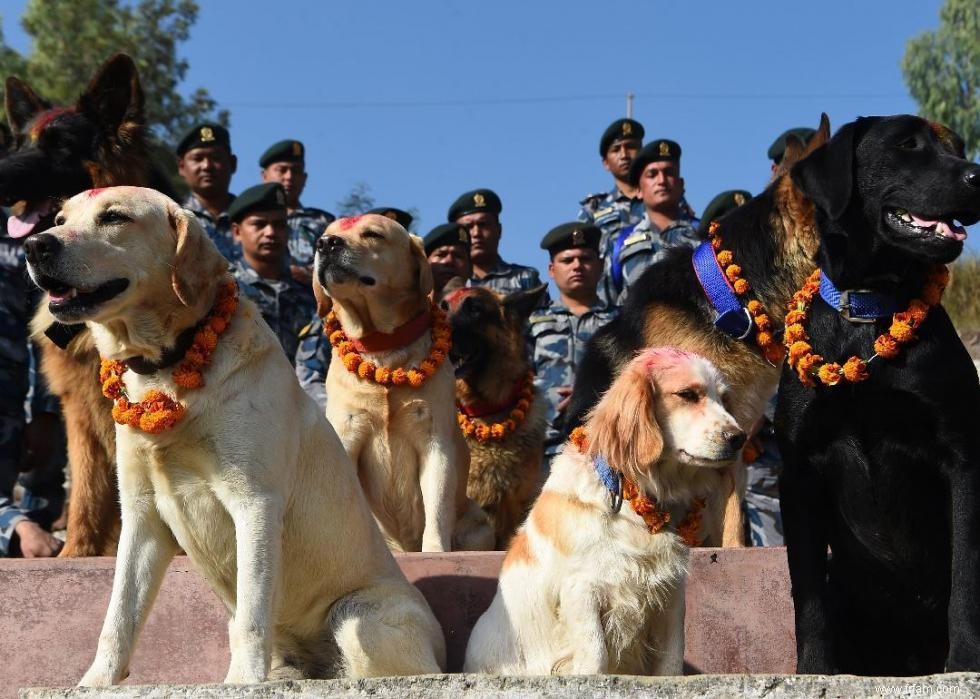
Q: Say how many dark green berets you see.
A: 11